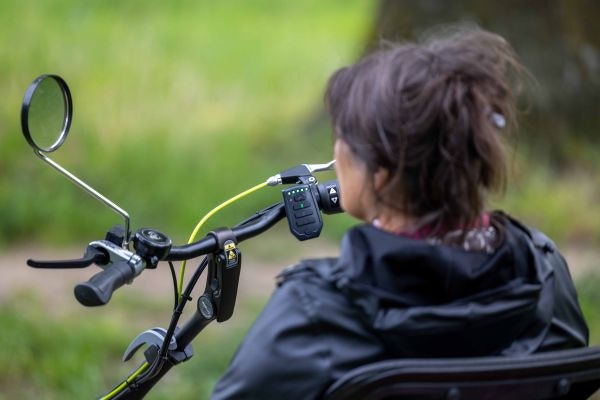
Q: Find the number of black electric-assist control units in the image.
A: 1